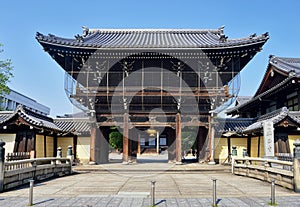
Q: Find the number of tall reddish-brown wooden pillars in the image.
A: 4